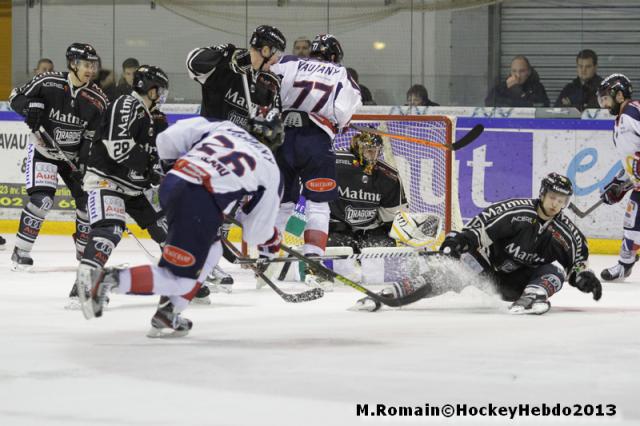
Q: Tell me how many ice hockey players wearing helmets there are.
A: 8